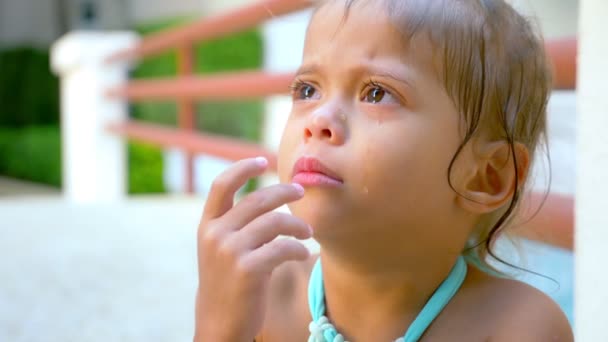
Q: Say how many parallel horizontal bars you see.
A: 3